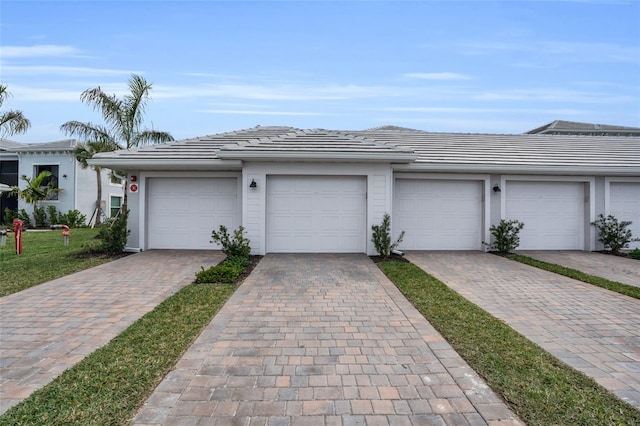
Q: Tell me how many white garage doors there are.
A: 5